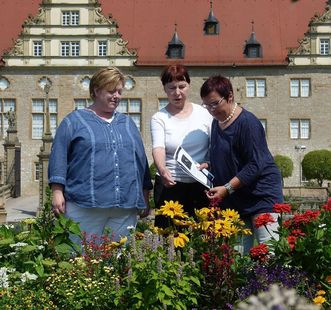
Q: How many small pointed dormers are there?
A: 3